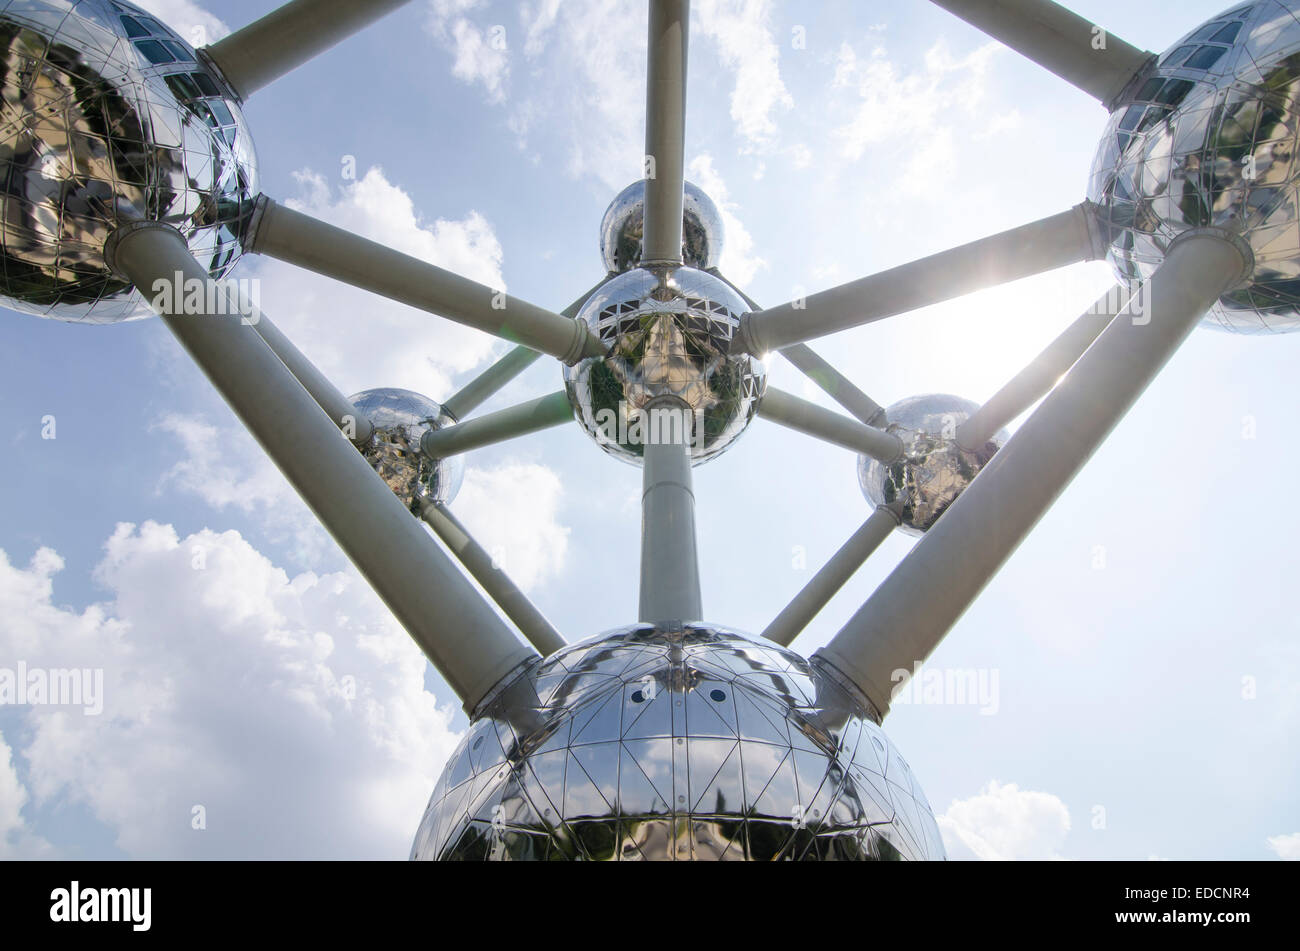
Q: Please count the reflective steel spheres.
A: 7